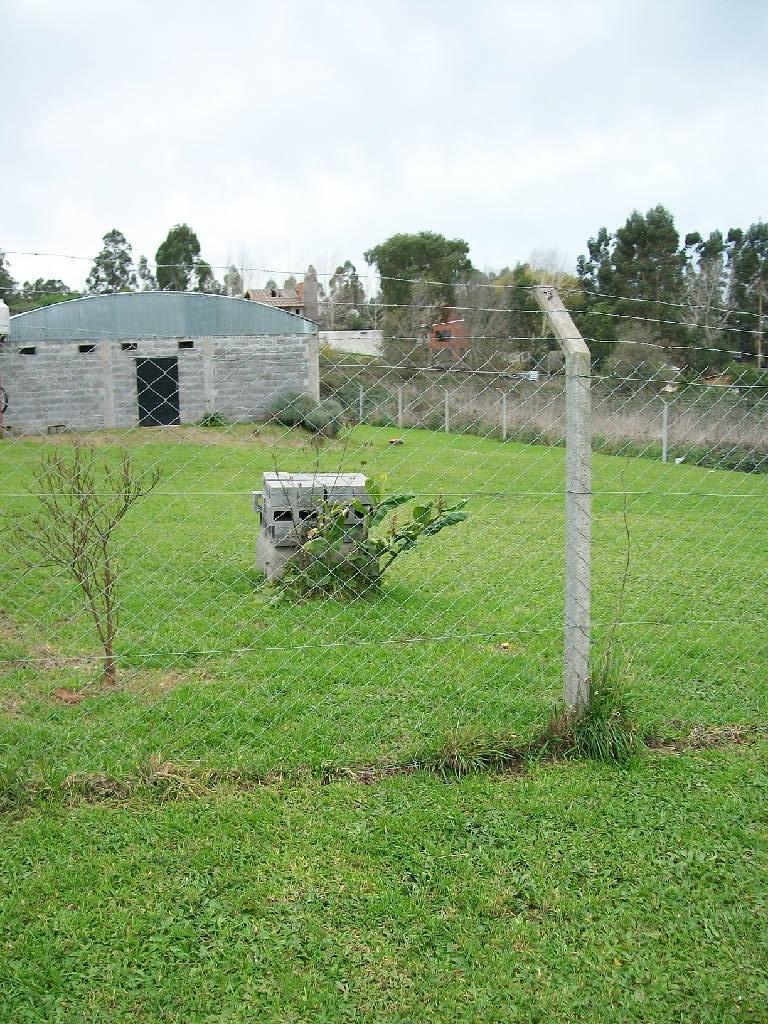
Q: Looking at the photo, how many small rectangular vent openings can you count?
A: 4